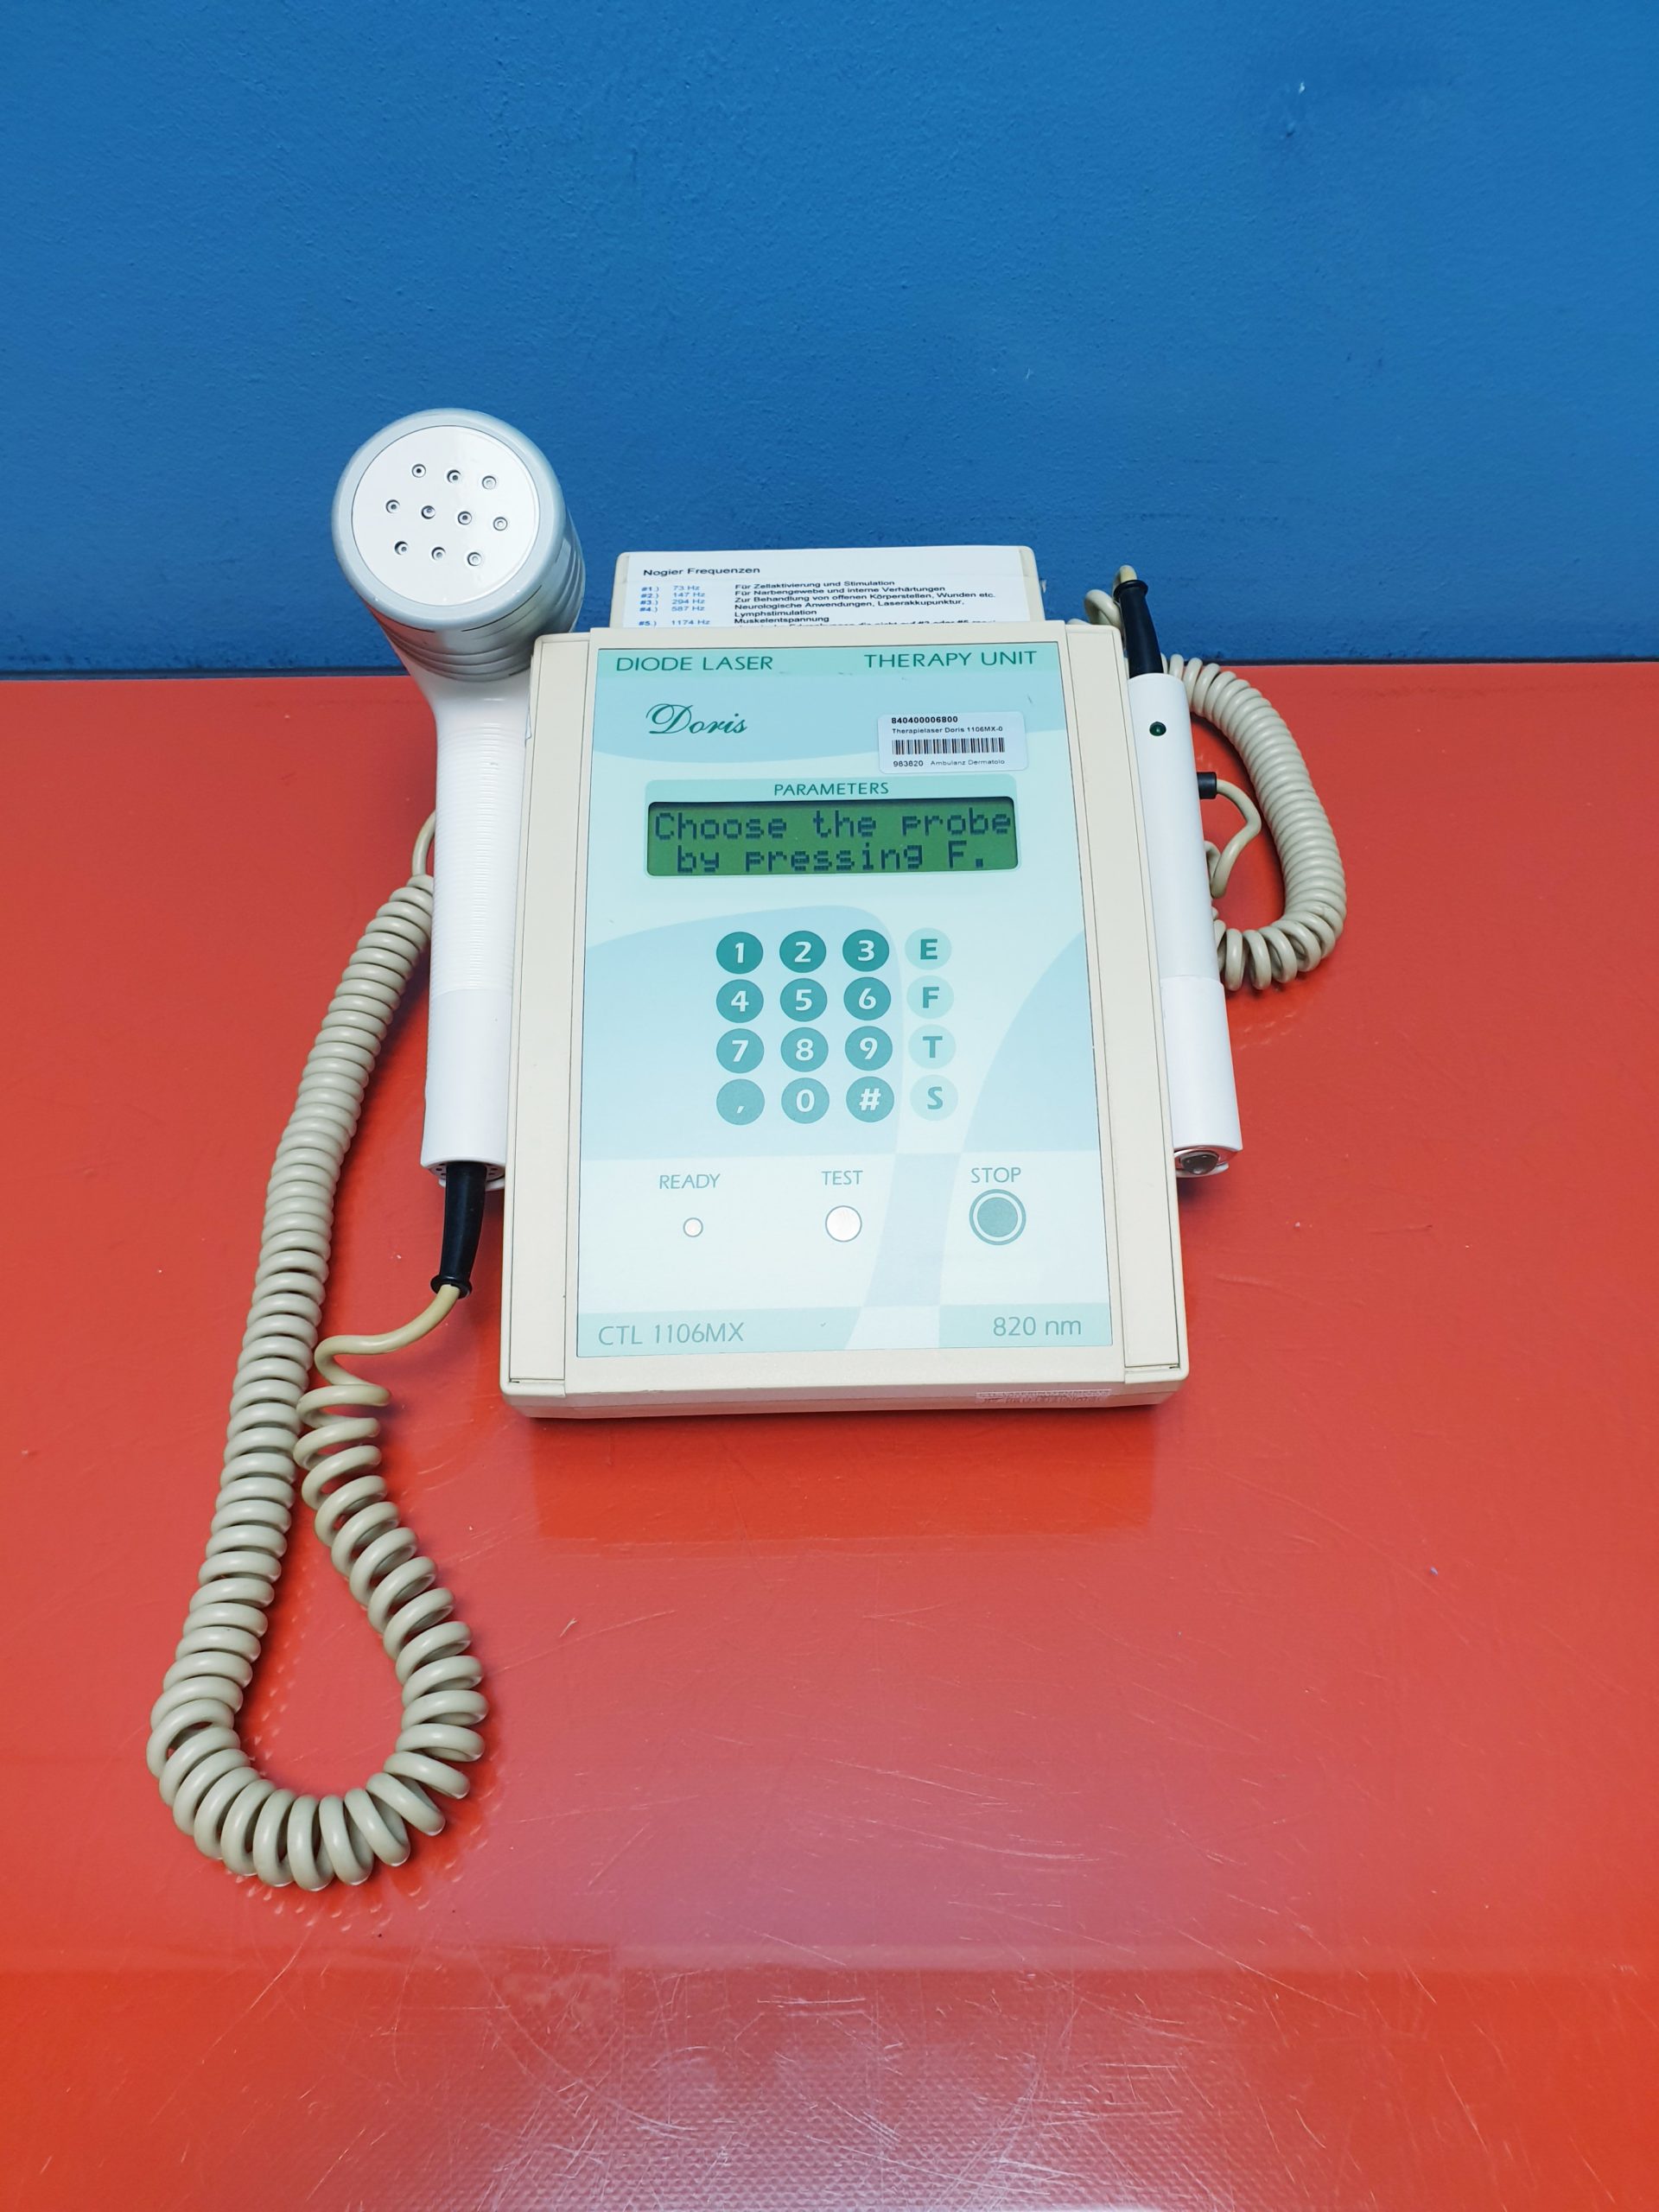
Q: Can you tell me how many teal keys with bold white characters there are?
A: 12